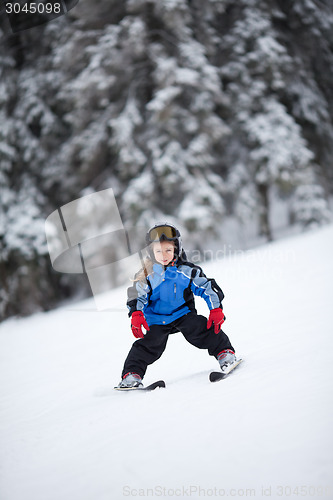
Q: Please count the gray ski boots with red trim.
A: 2